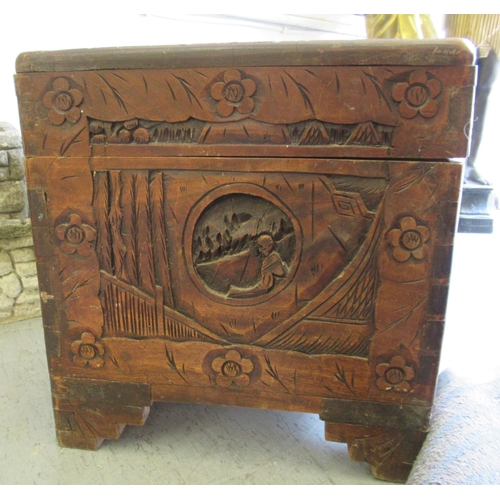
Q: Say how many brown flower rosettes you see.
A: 8